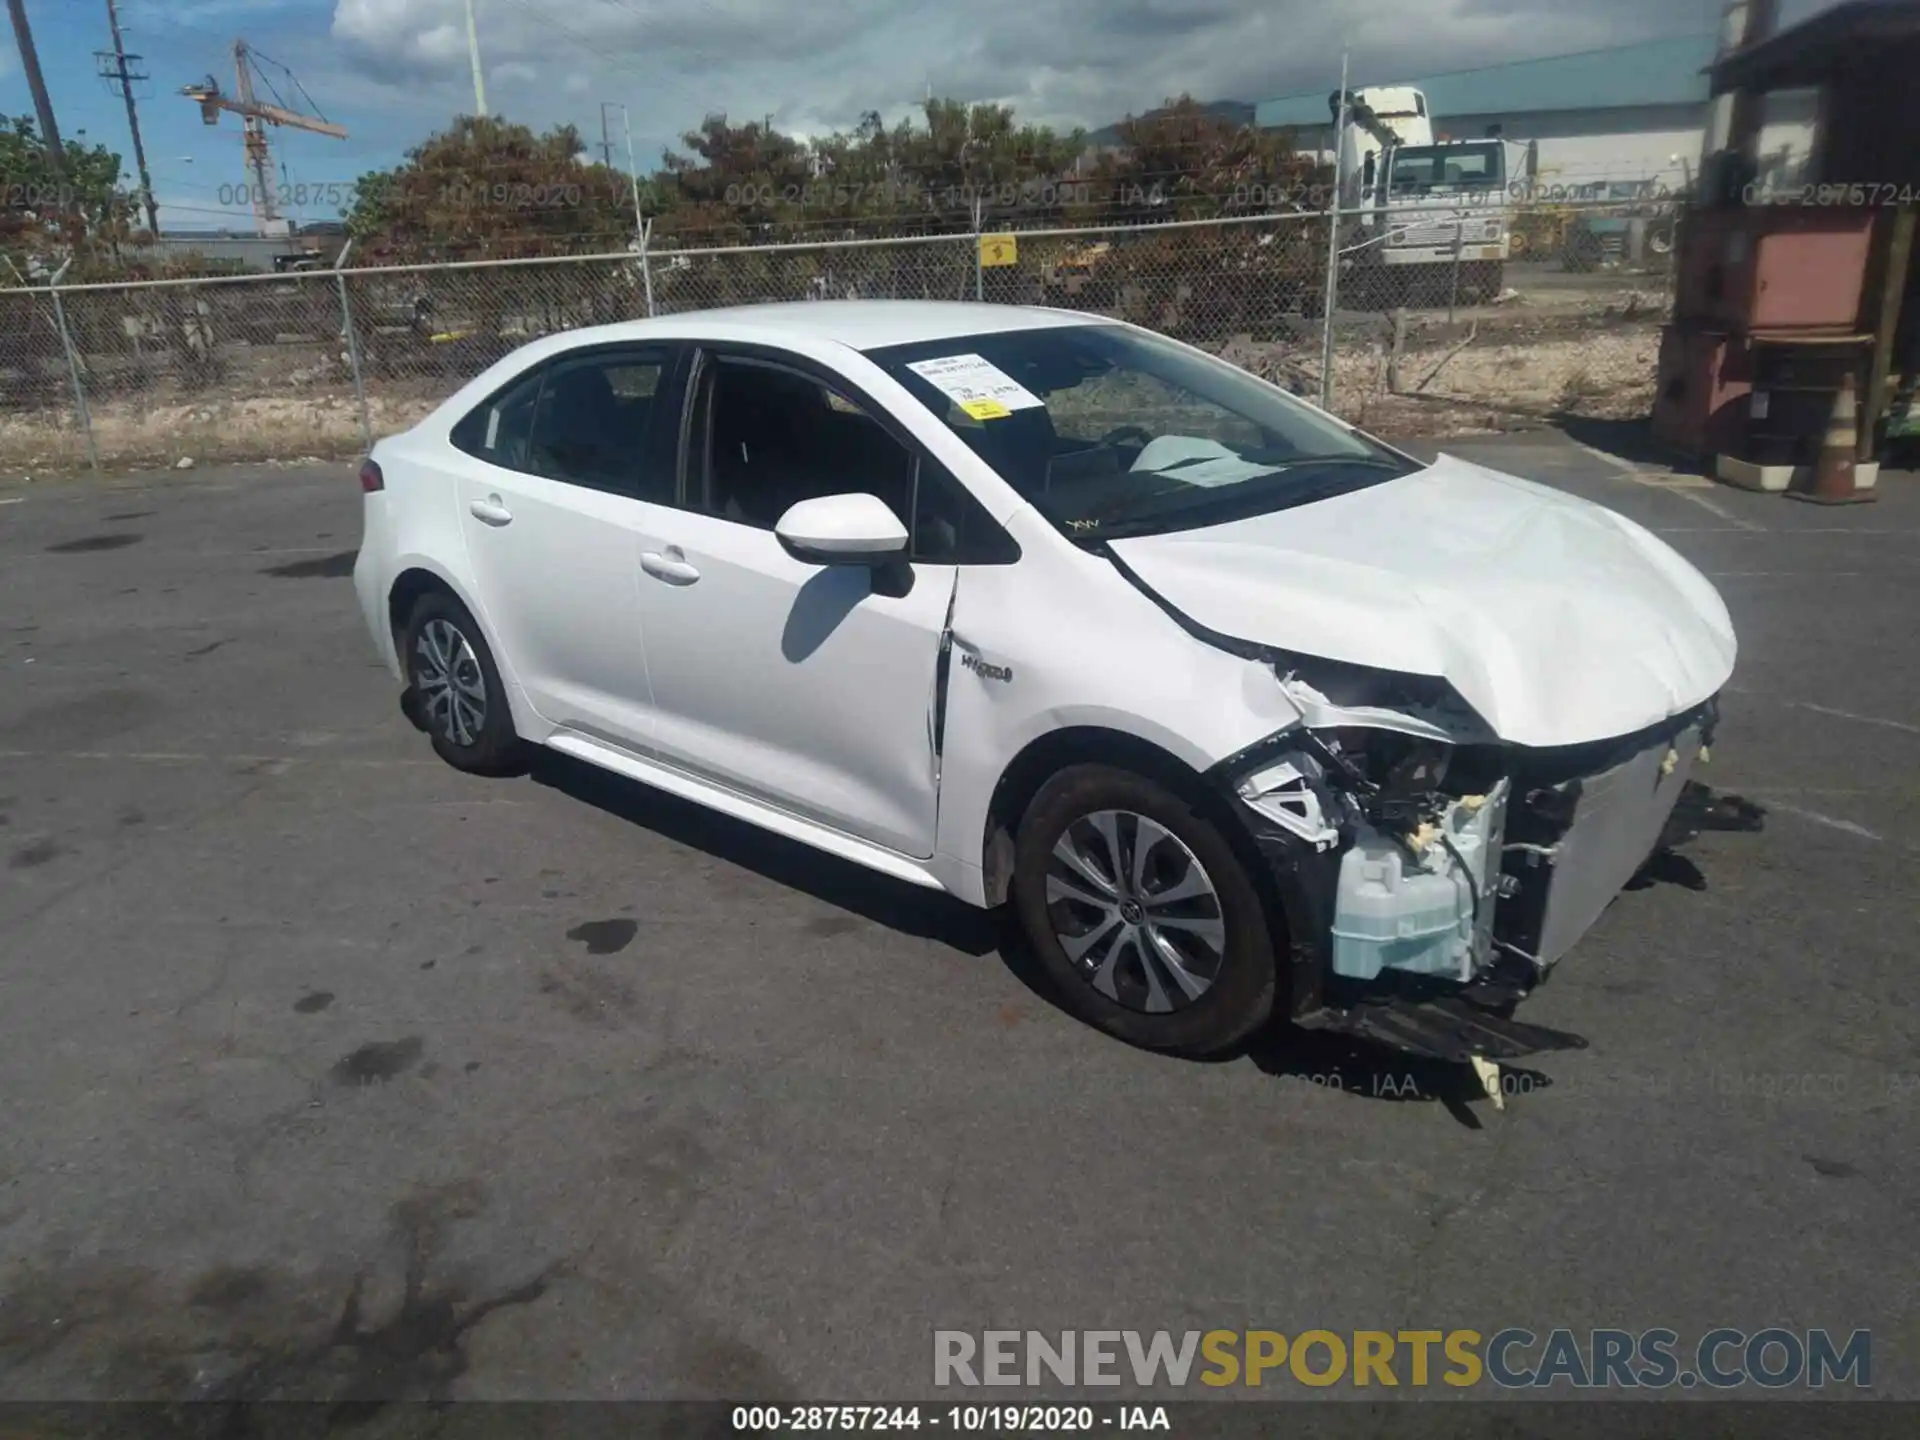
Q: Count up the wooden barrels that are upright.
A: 0